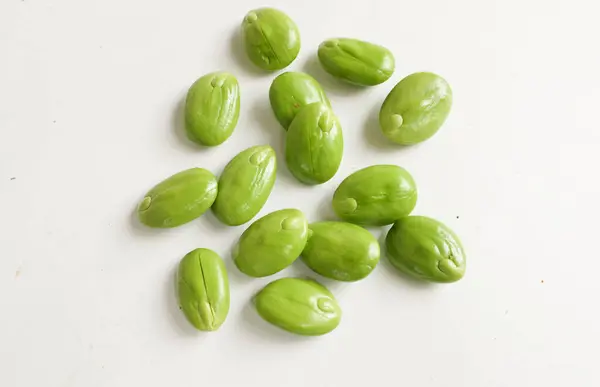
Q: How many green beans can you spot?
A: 14